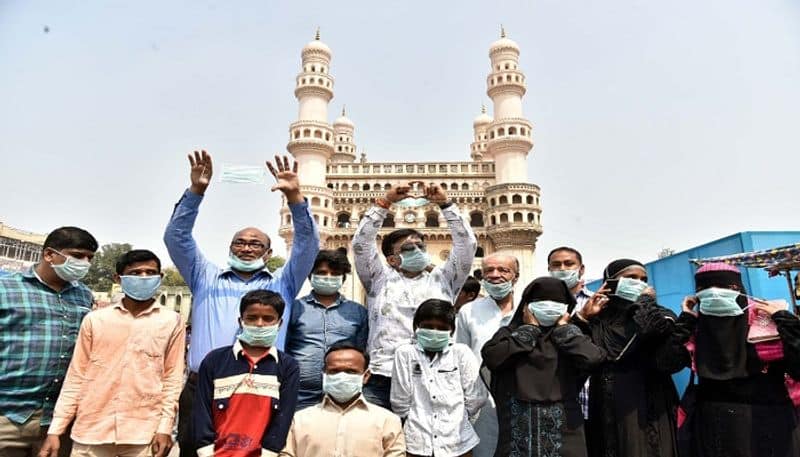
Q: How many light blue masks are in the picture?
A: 15